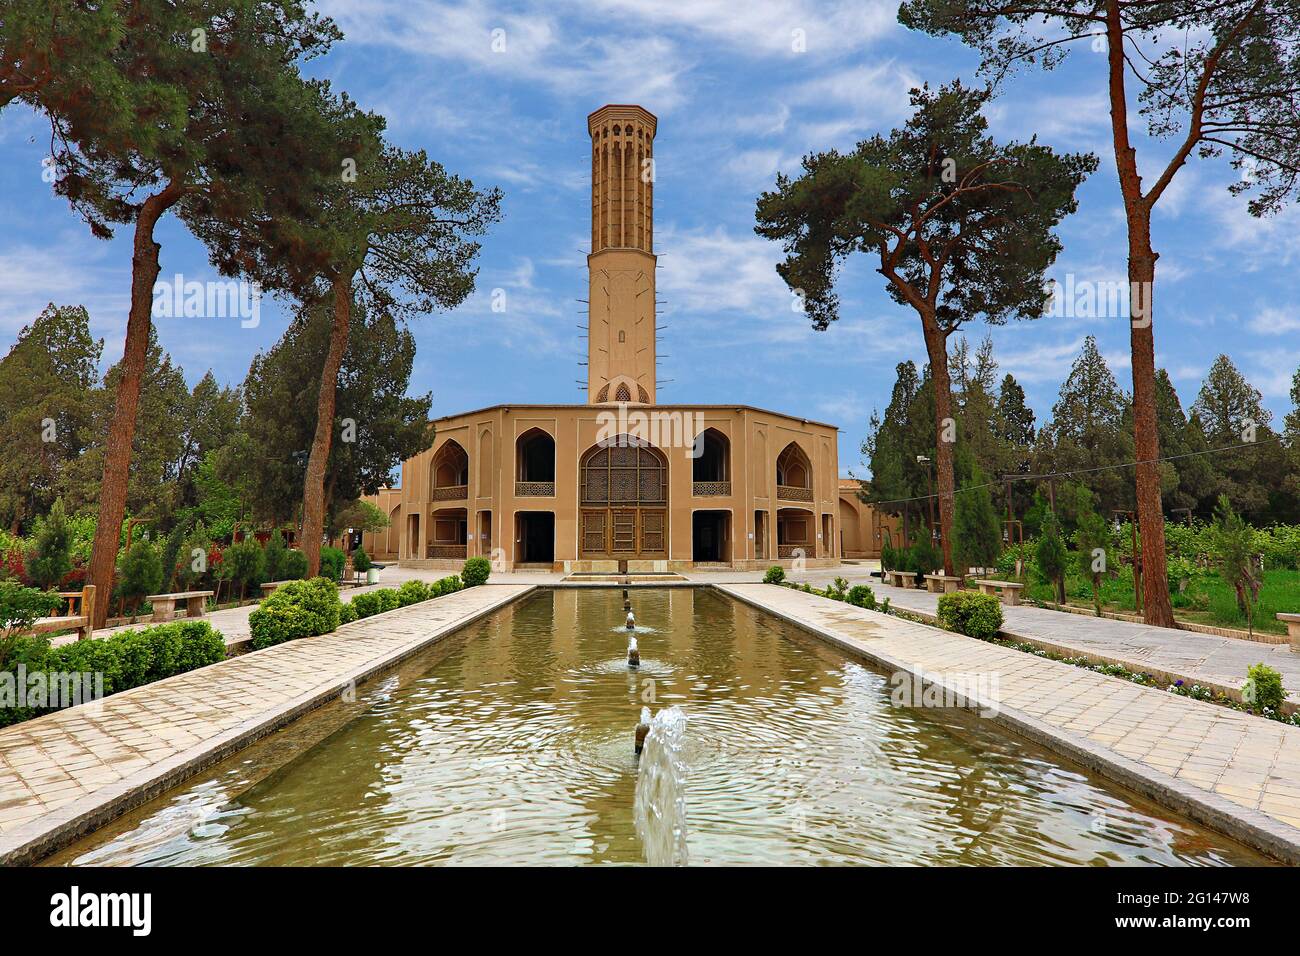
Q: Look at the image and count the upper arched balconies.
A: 4